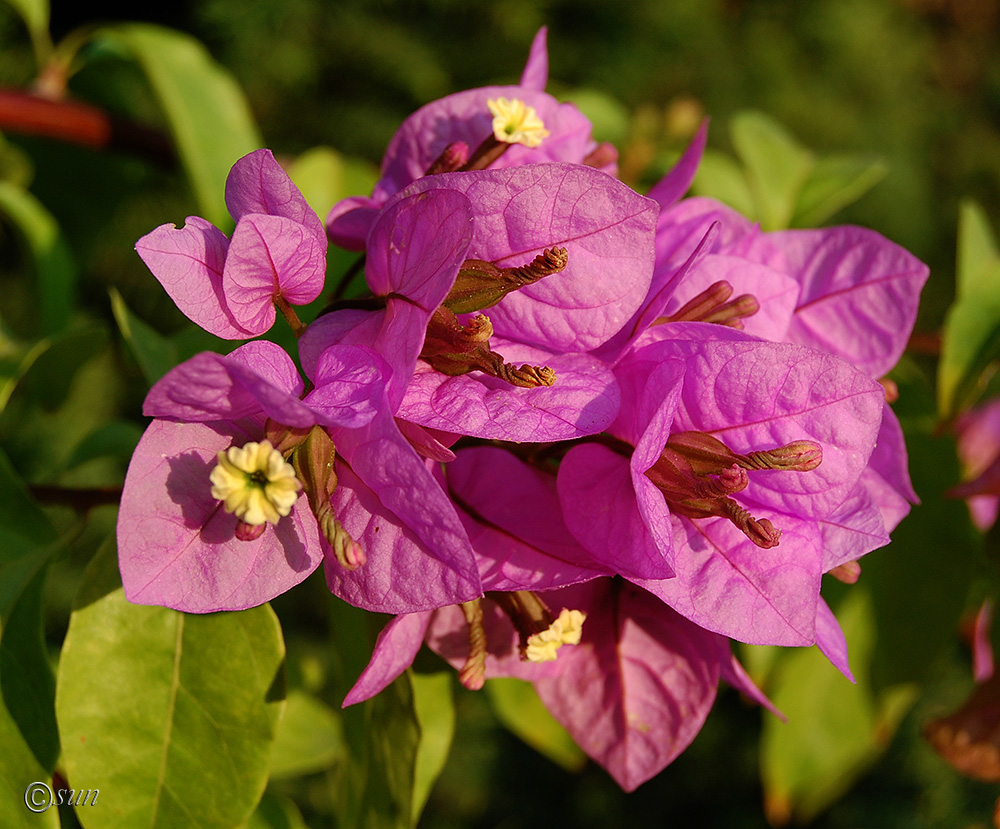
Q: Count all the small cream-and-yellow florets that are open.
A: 3